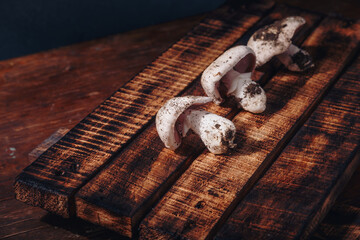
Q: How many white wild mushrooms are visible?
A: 3